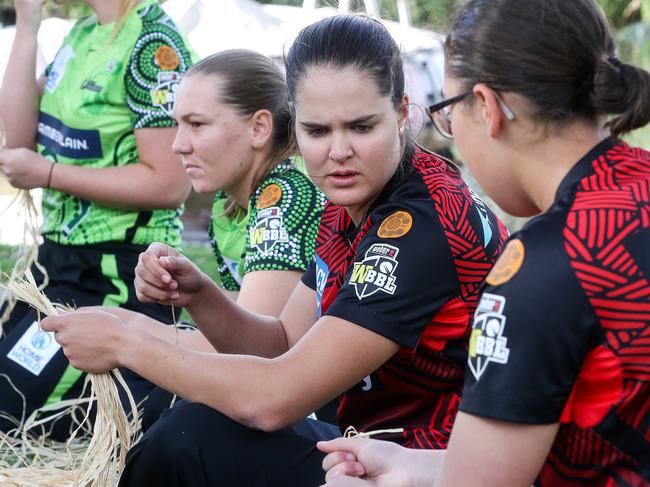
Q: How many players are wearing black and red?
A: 2